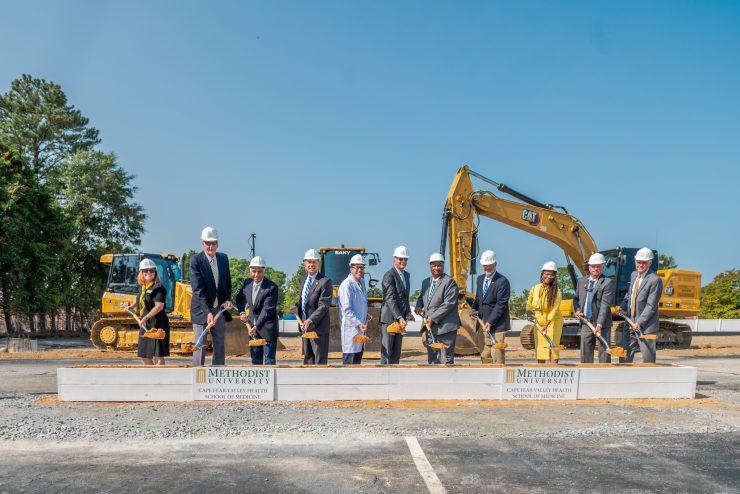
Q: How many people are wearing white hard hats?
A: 11